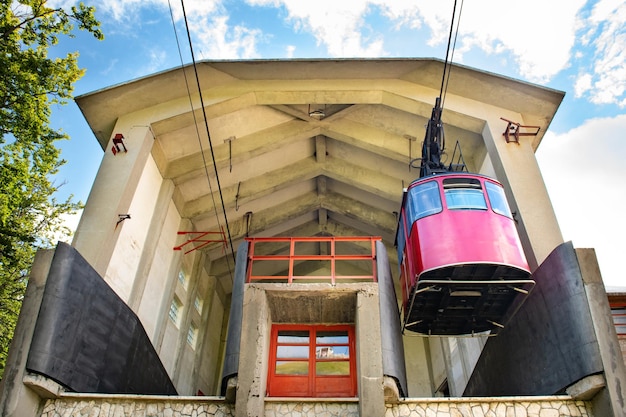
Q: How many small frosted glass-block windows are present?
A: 4